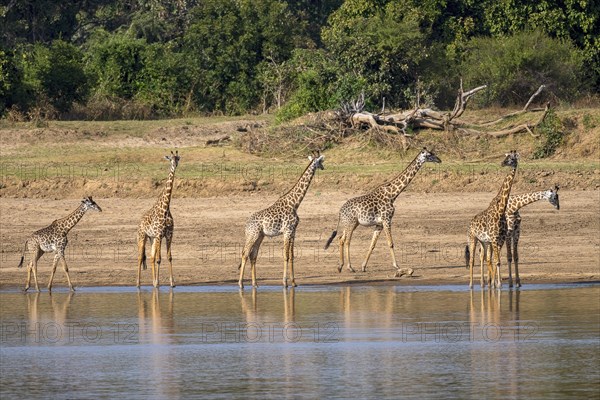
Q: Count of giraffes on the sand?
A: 6